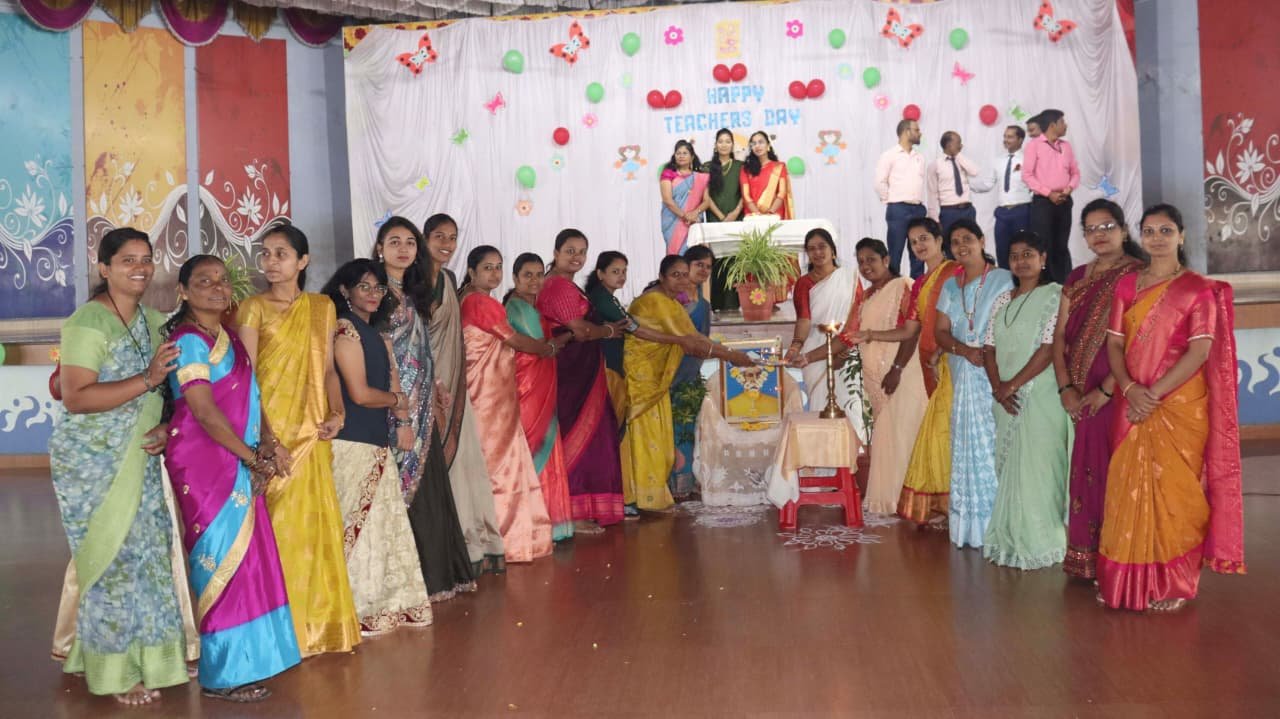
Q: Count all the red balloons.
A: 9